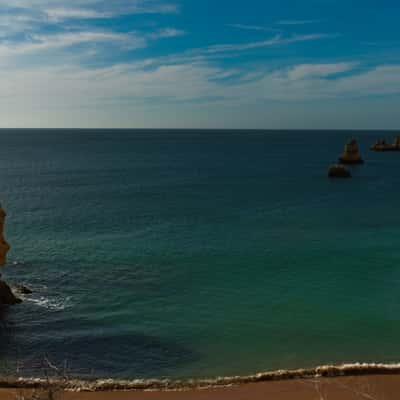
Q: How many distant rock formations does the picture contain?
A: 3